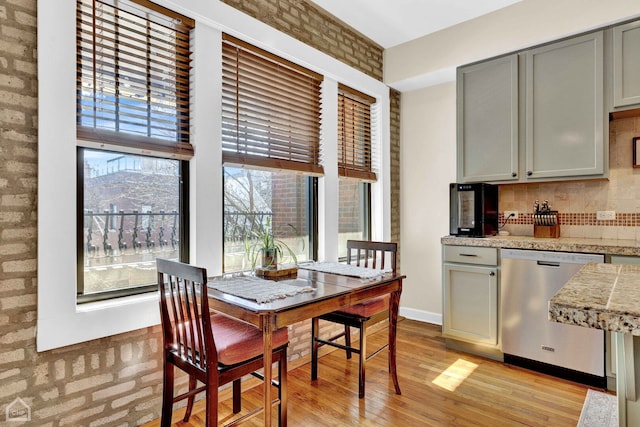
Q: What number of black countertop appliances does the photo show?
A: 1